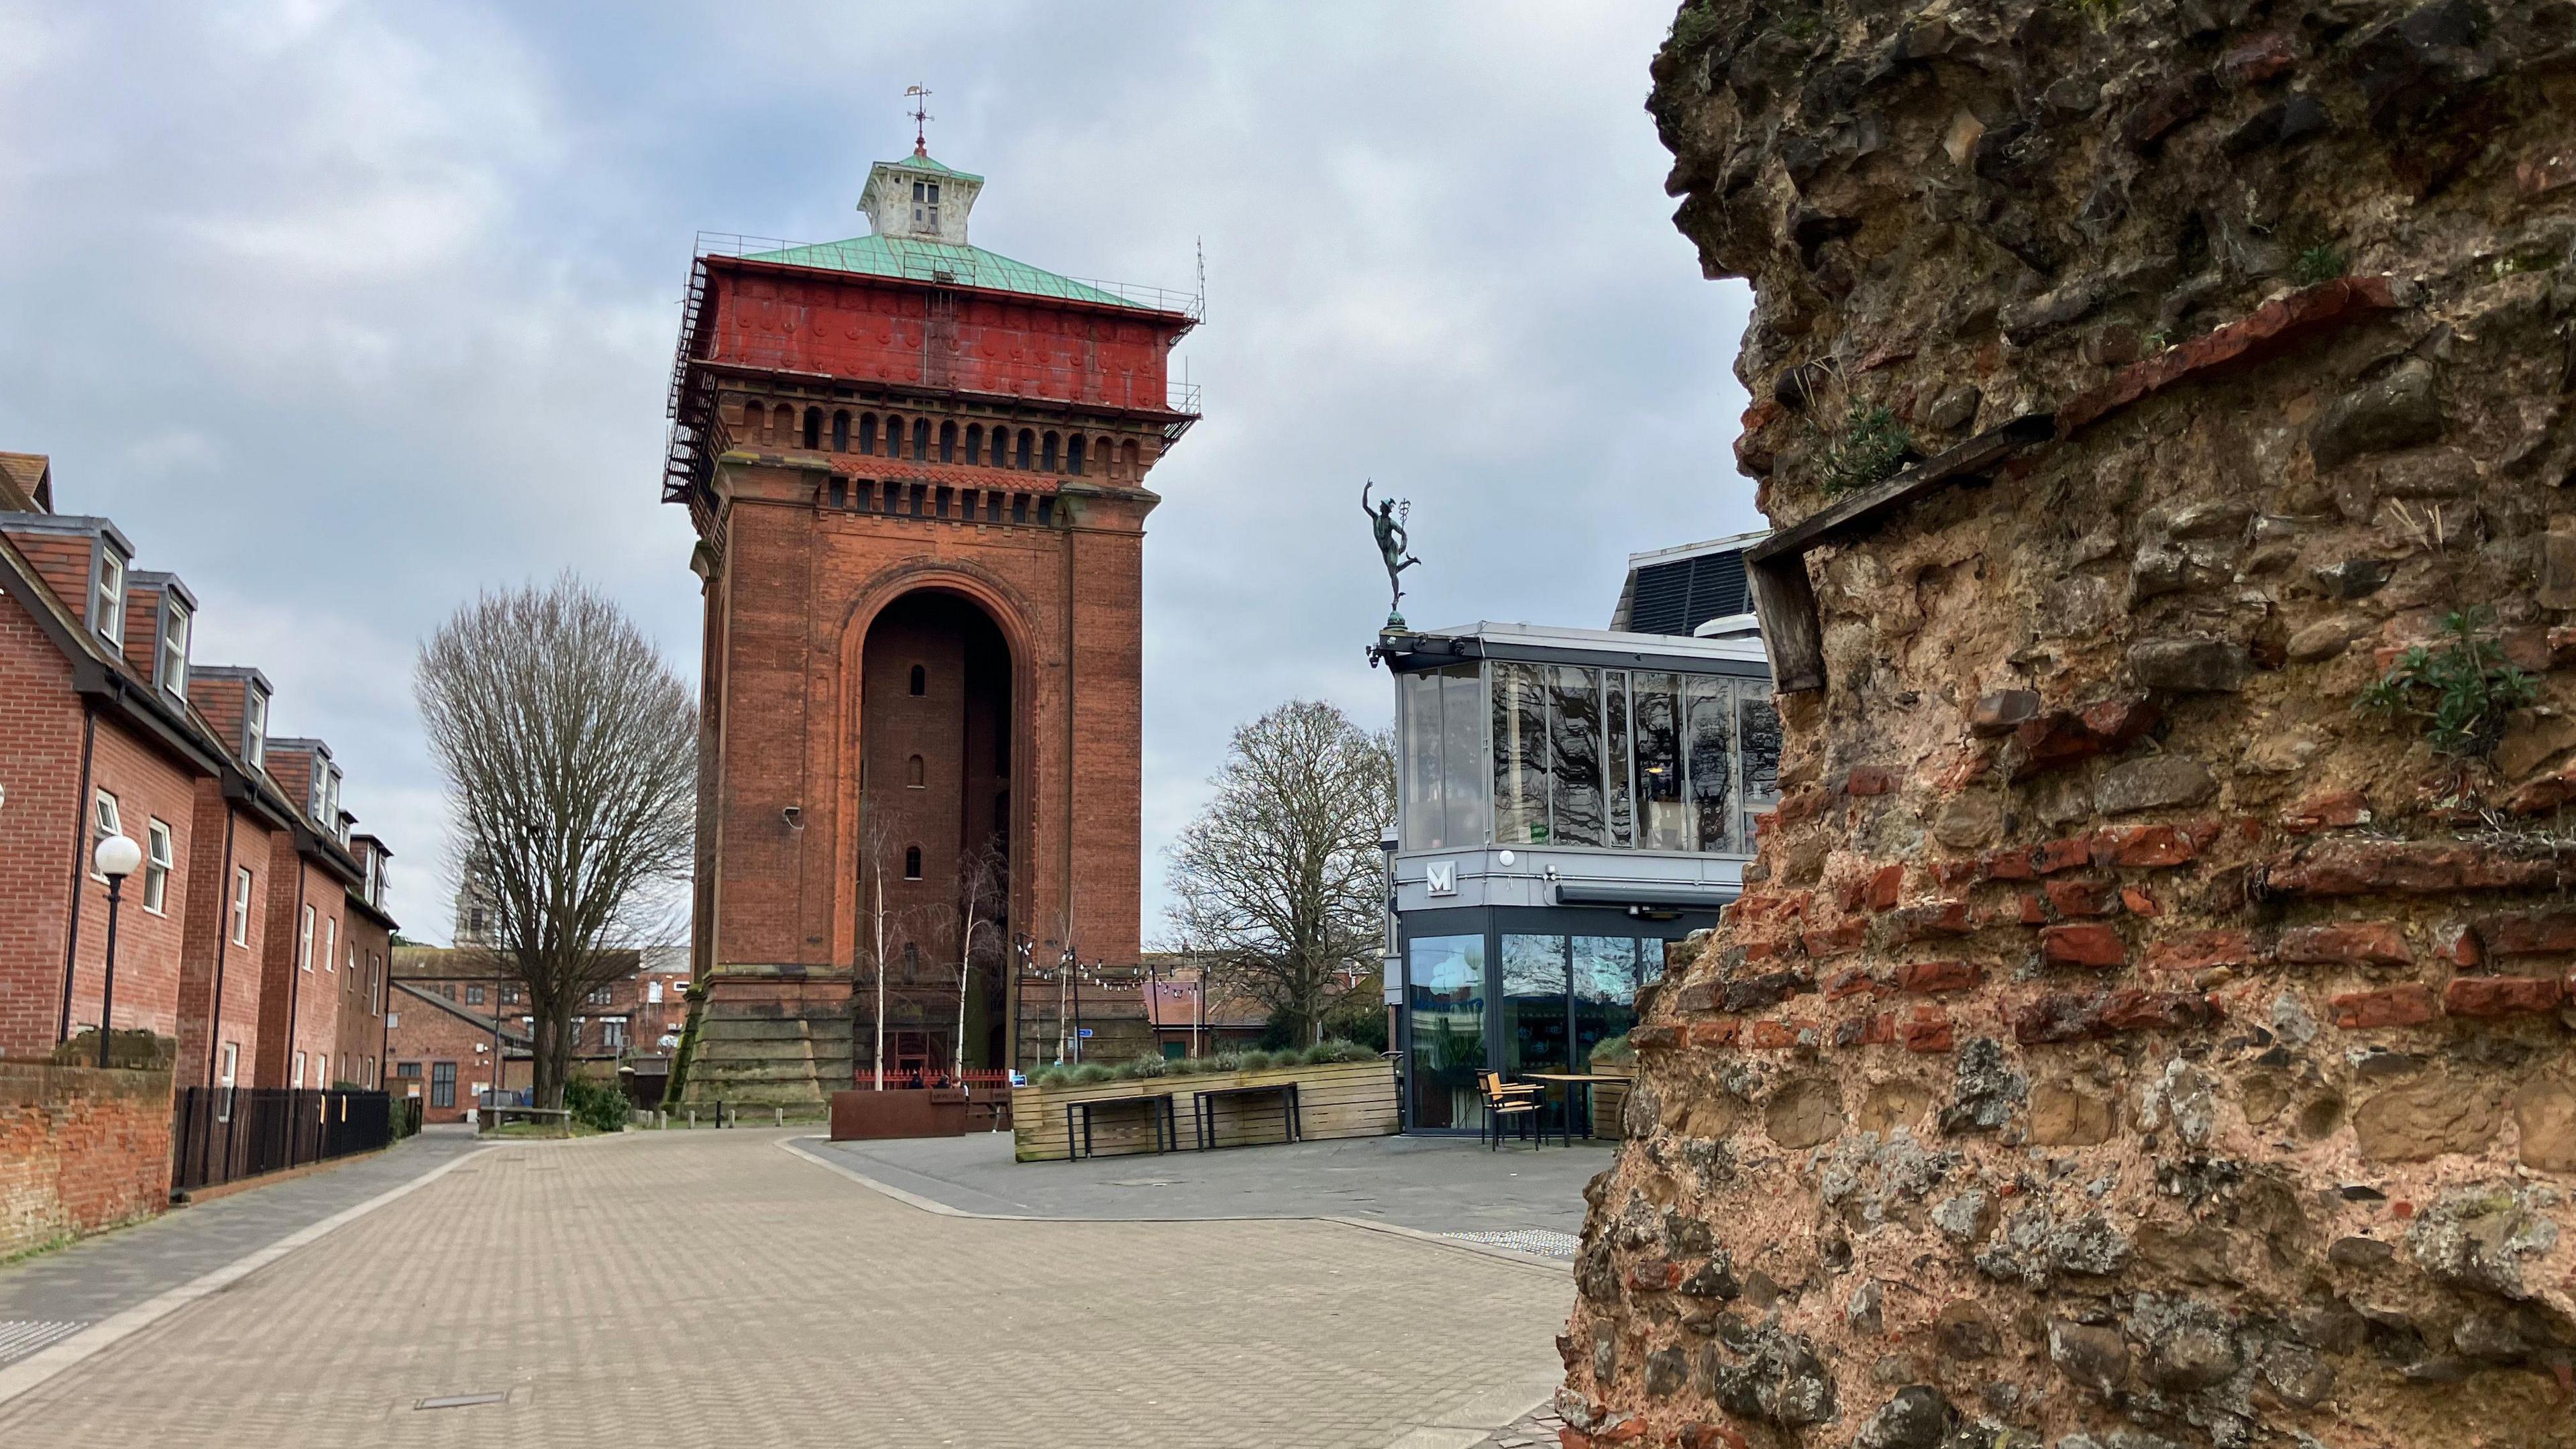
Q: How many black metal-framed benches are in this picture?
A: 2